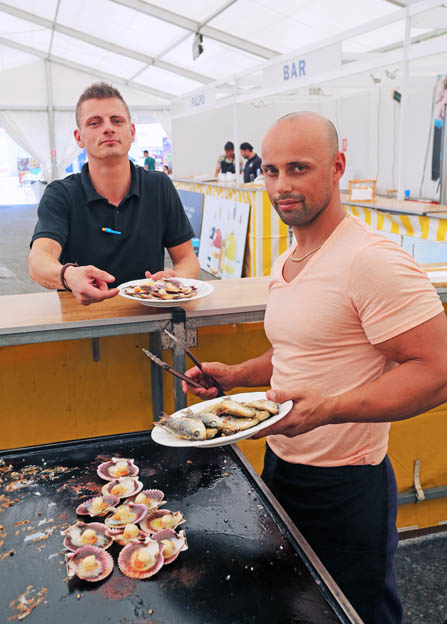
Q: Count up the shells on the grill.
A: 11